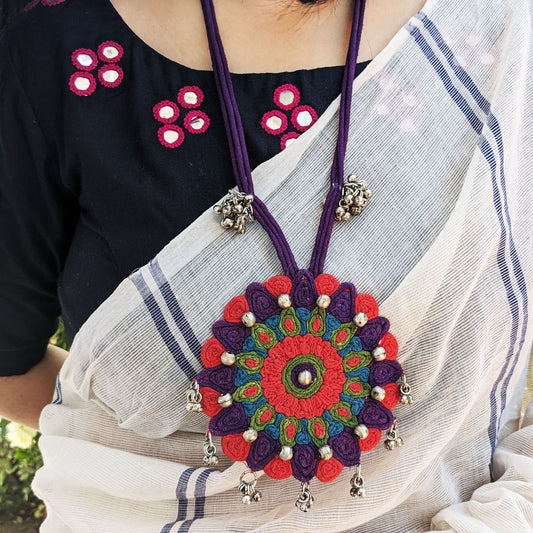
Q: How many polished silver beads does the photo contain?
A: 13